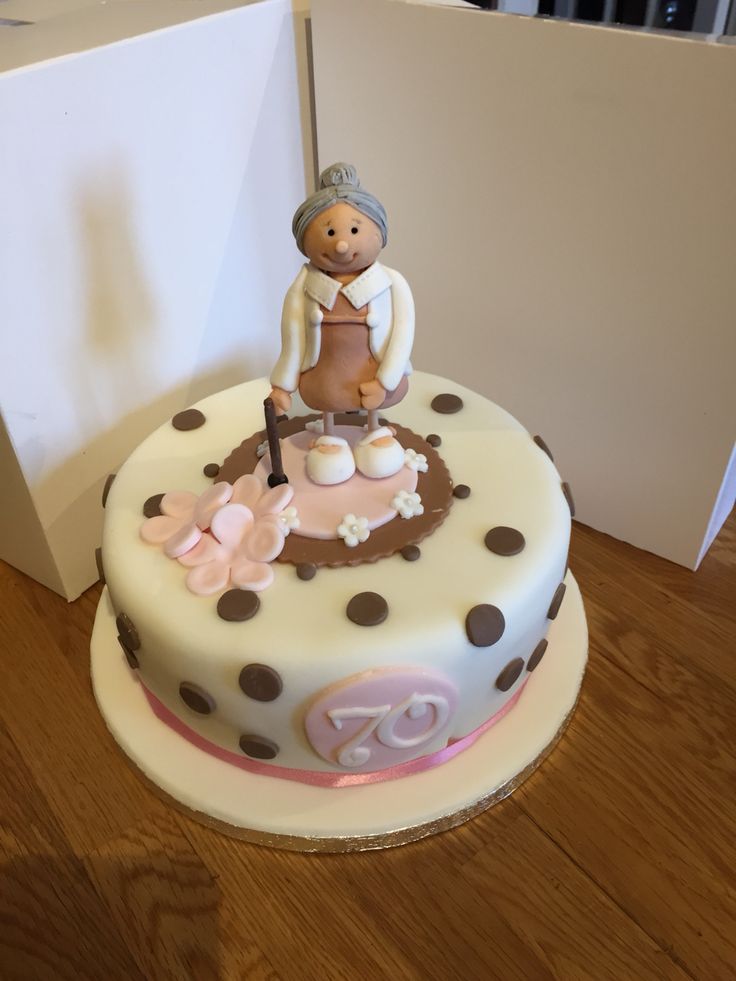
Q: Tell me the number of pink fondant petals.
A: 11